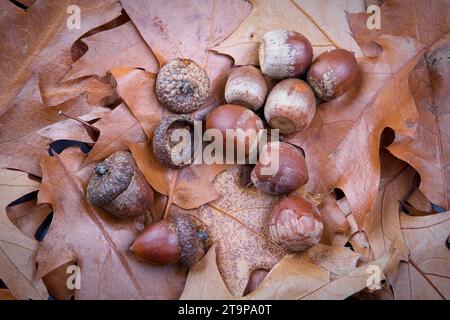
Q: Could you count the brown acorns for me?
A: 9